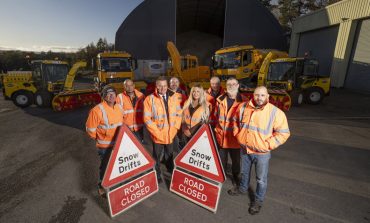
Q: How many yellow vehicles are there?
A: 5